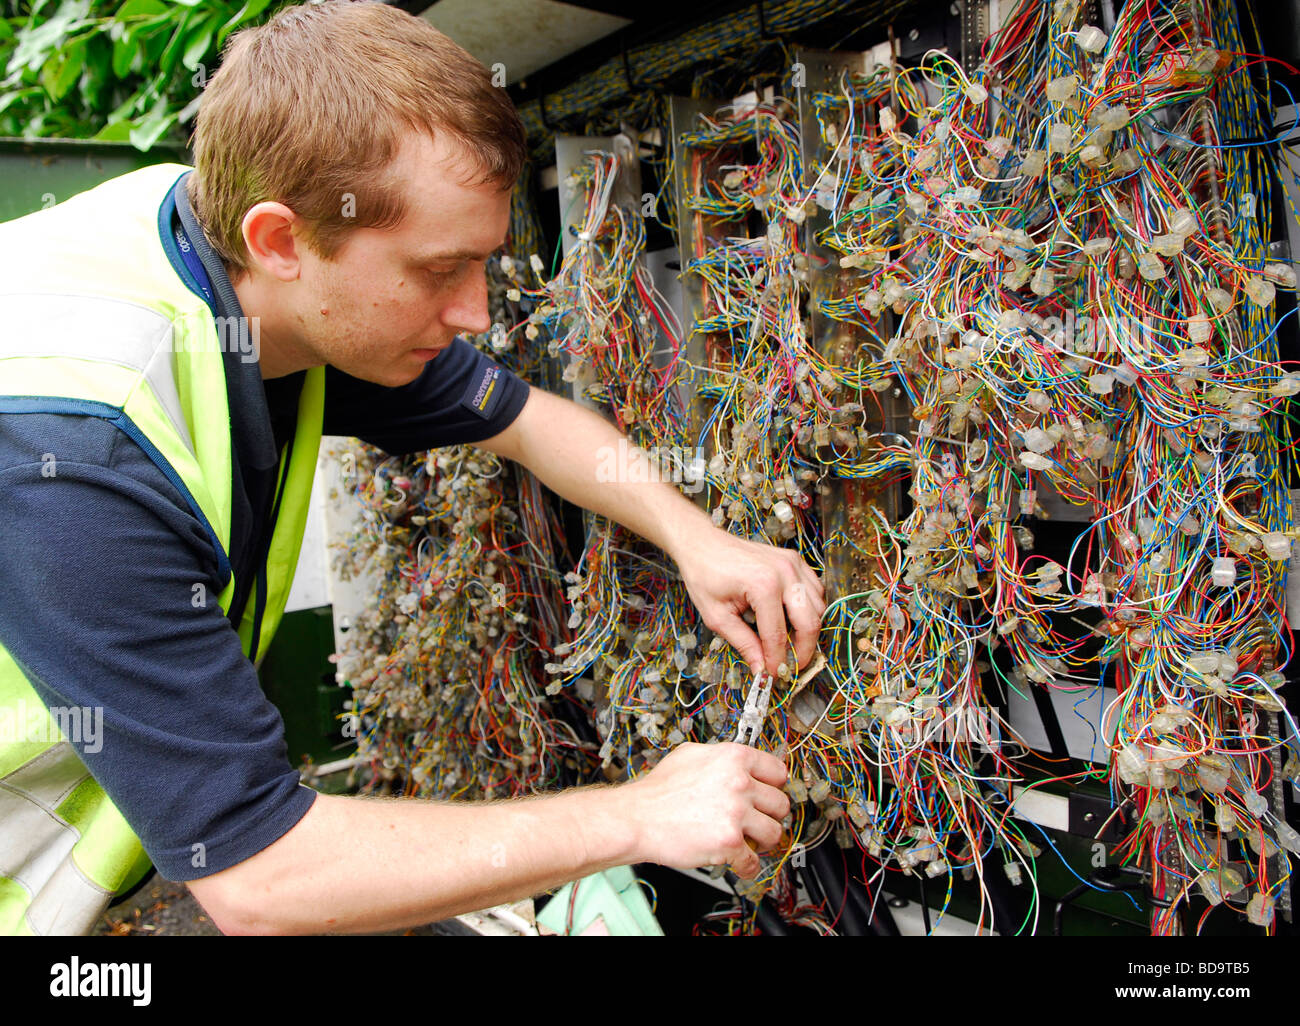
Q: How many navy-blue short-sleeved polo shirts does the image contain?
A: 1